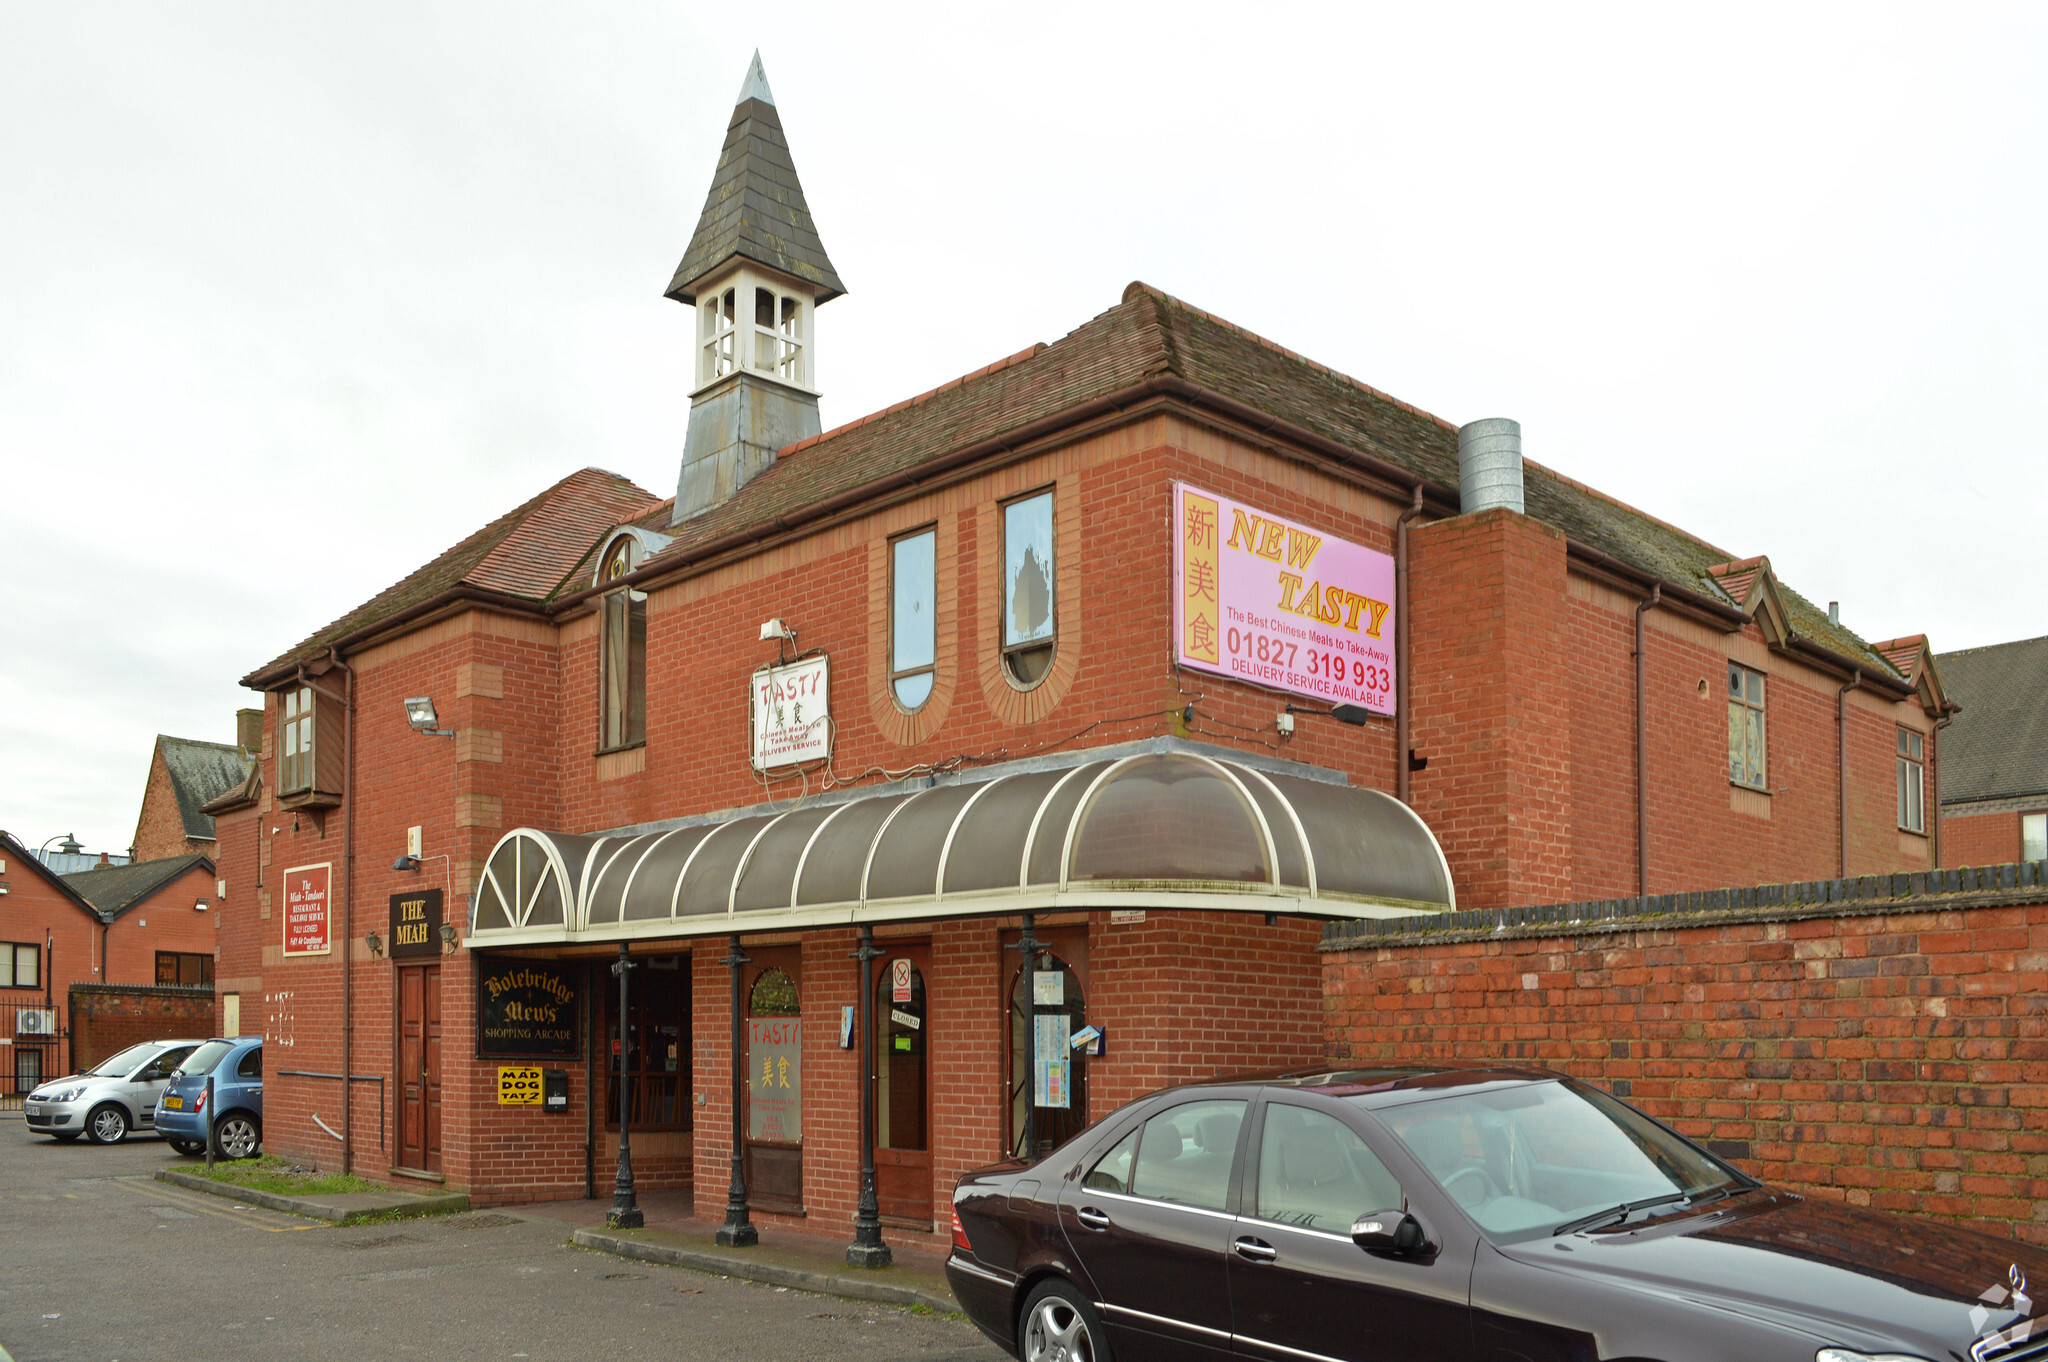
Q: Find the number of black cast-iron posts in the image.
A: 4